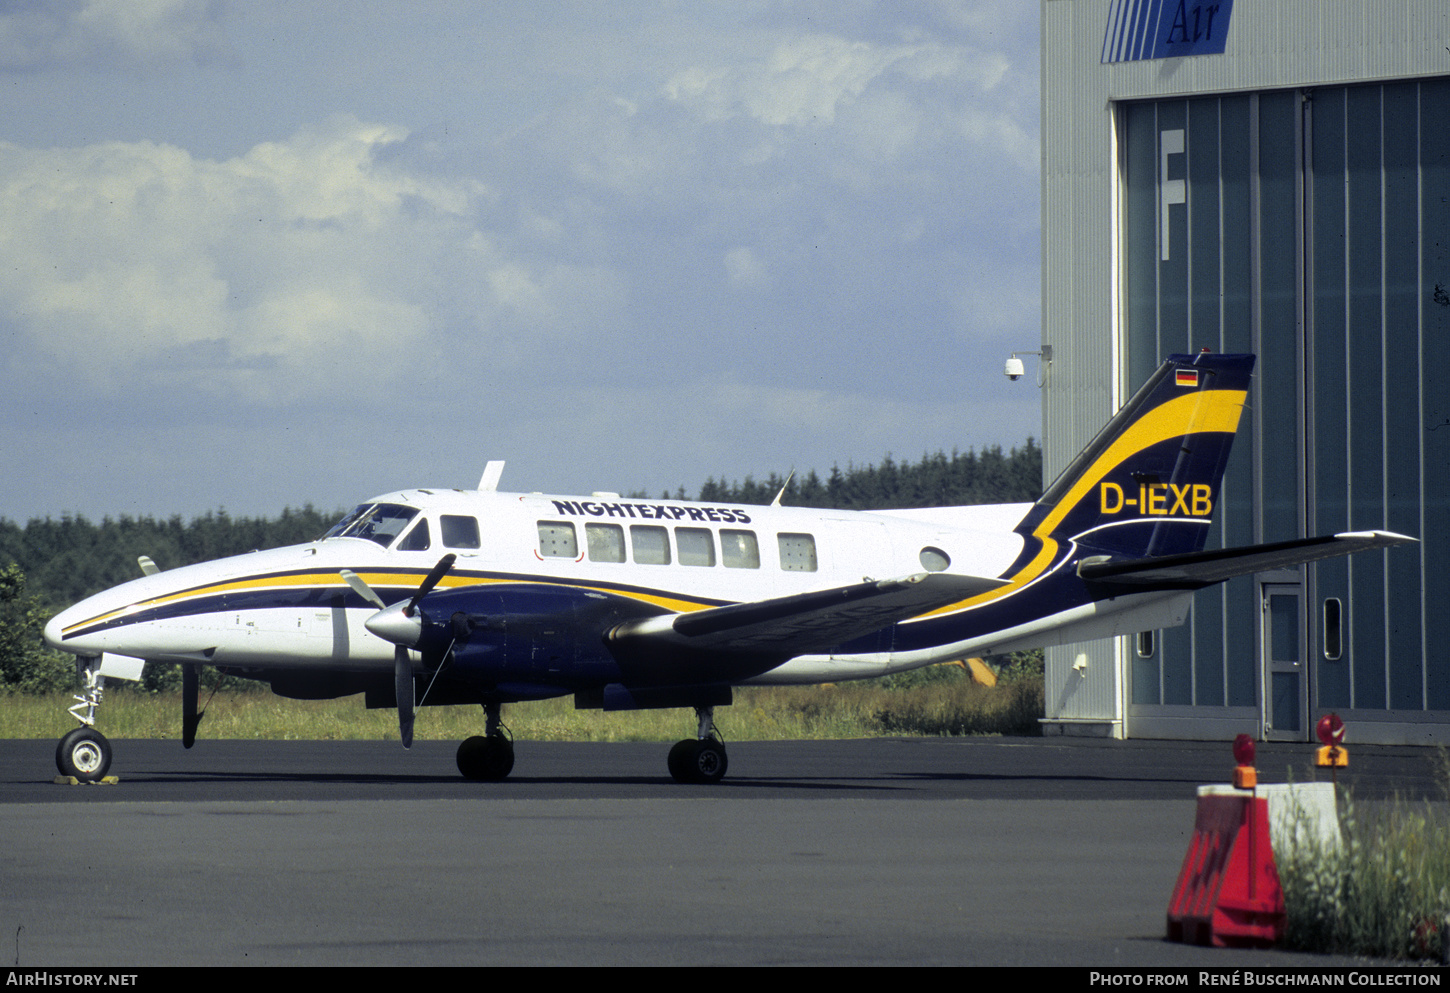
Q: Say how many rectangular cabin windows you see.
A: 6